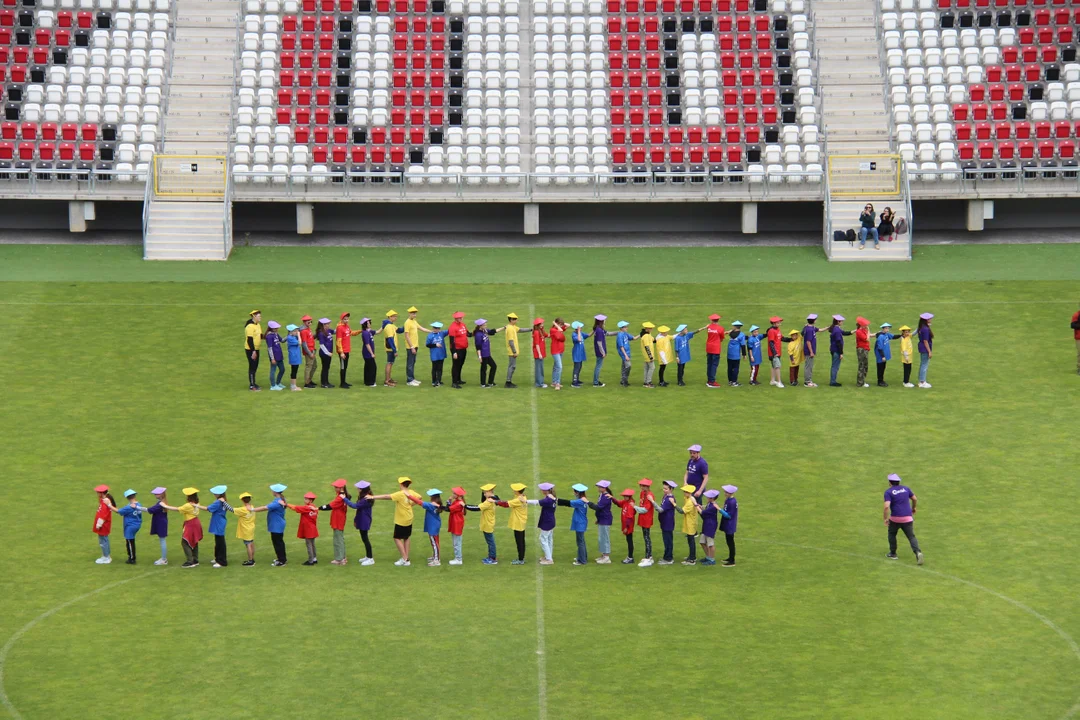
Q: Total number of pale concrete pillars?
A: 5